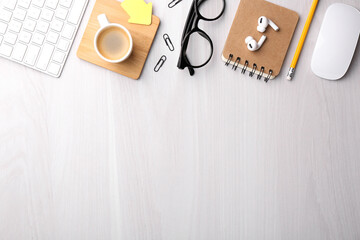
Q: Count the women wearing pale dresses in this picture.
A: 0